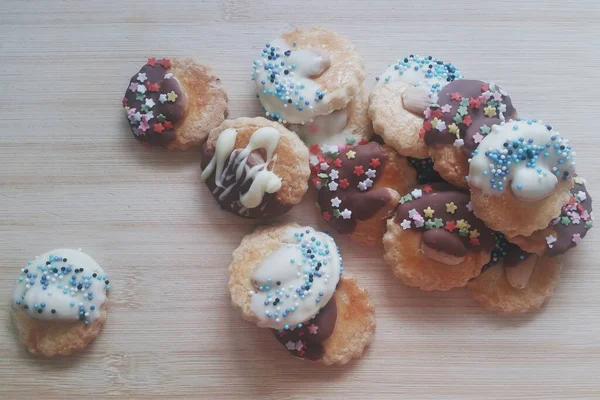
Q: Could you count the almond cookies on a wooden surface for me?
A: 14